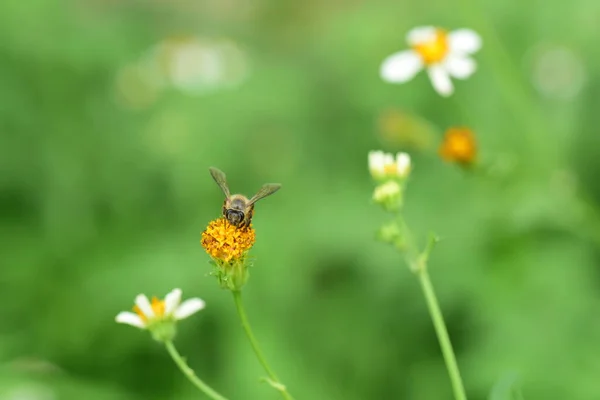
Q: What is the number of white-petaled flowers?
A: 3